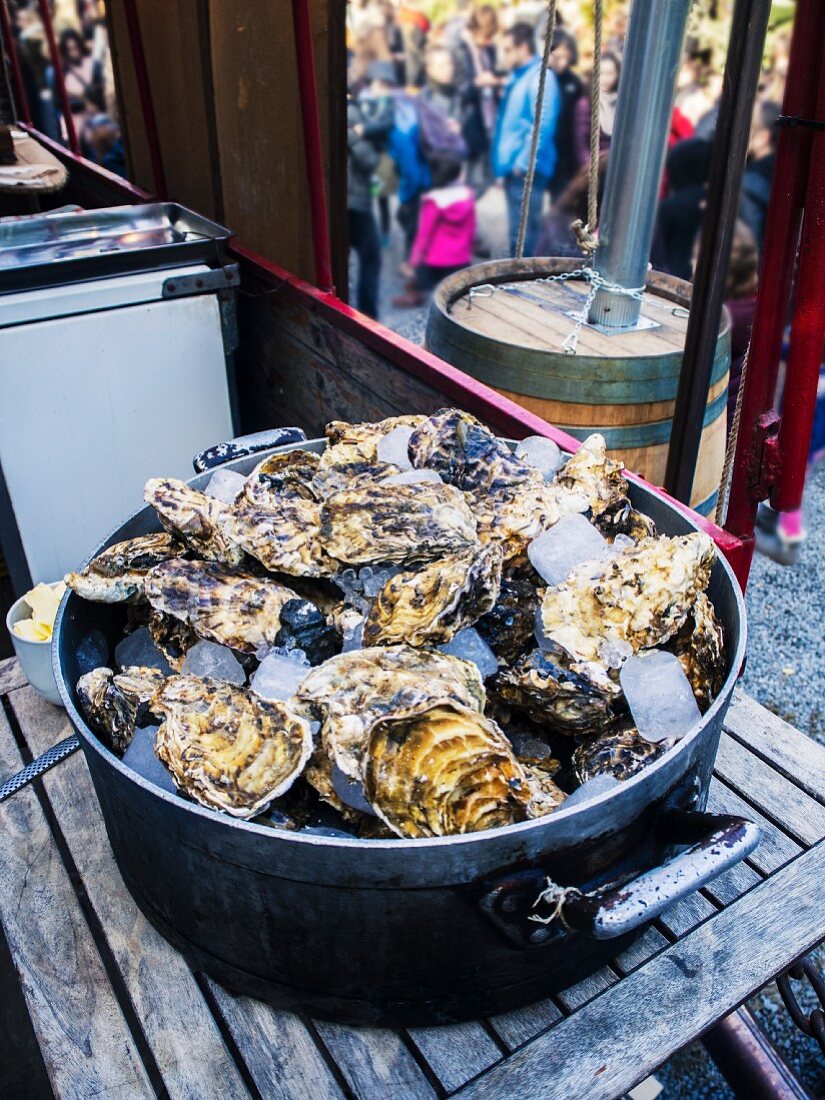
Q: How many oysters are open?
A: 0